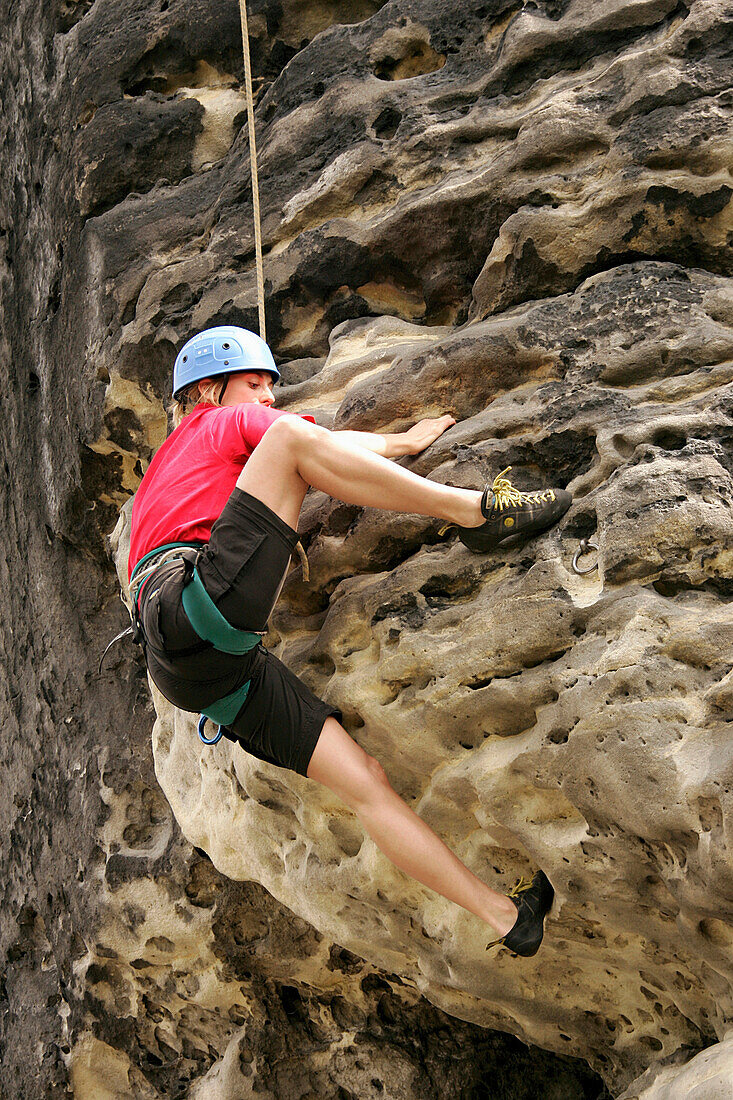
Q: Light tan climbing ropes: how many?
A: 1